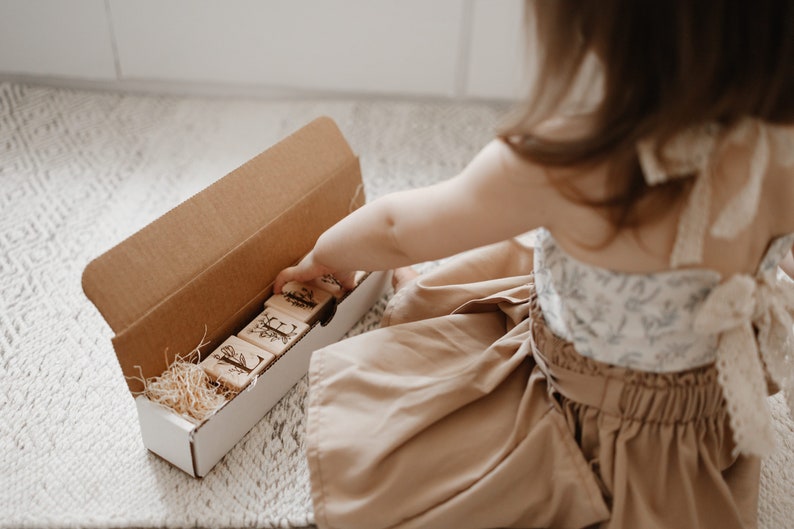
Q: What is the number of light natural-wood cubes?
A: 4